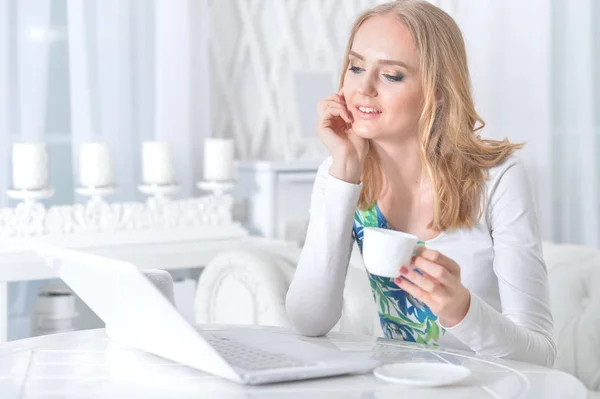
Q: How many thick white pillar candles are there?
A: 4